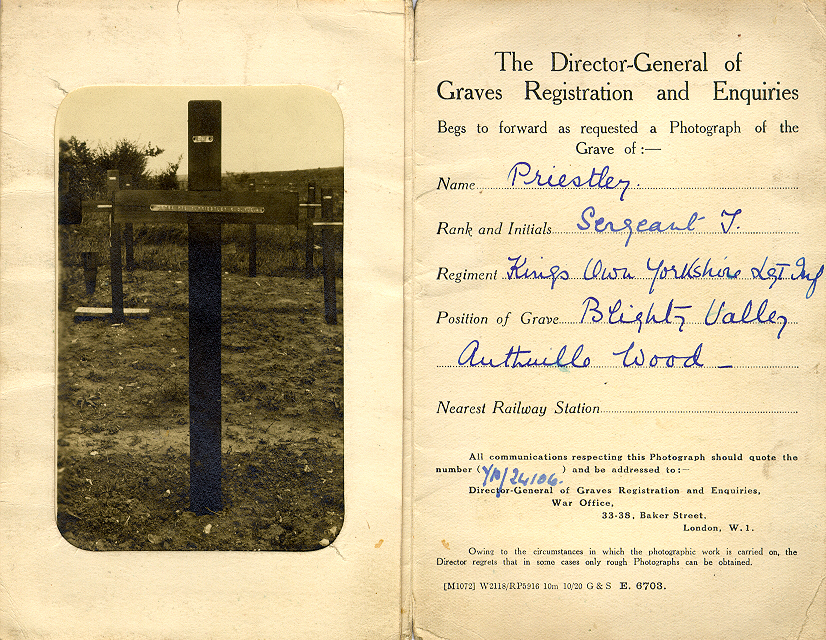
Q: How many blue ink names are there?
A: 1